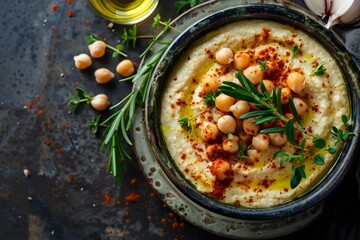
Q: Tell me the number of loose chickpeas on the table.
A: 5